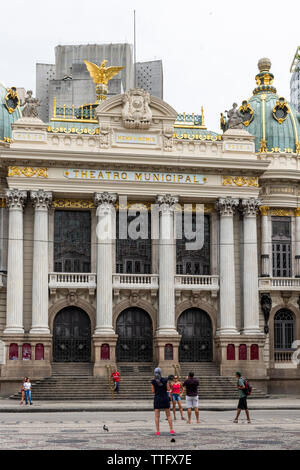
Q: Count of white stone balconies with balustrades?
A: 4